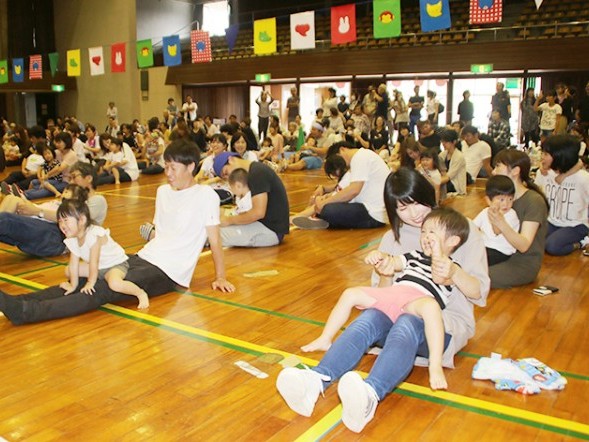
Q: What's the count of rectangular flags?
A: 15